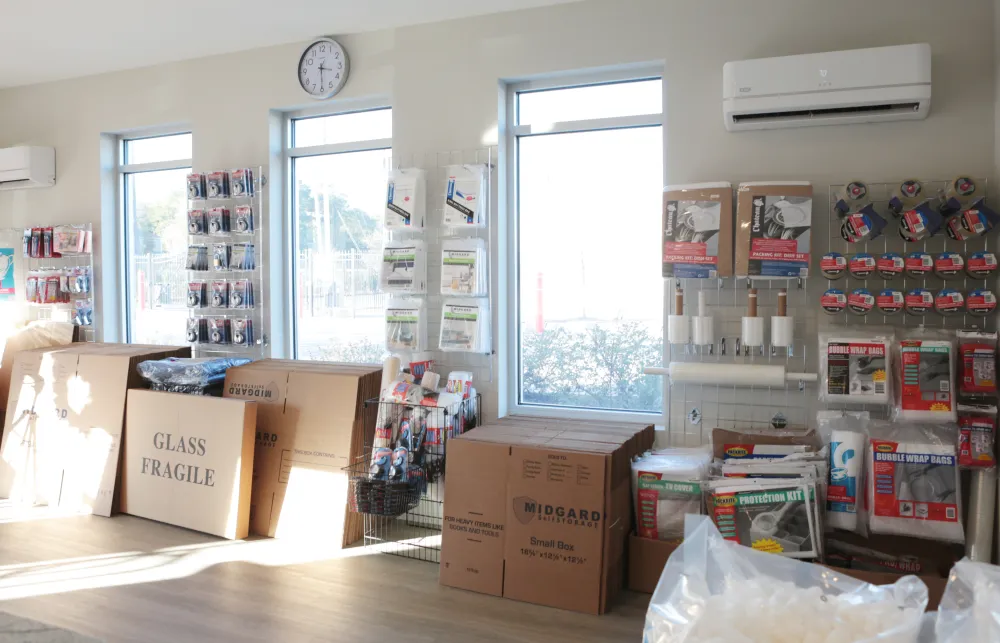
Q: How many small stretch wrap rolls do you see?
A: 4